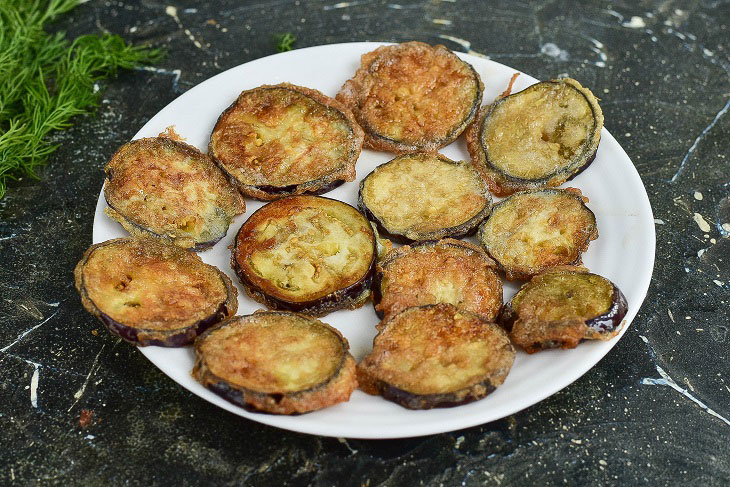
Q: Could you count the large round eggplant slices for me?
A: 12